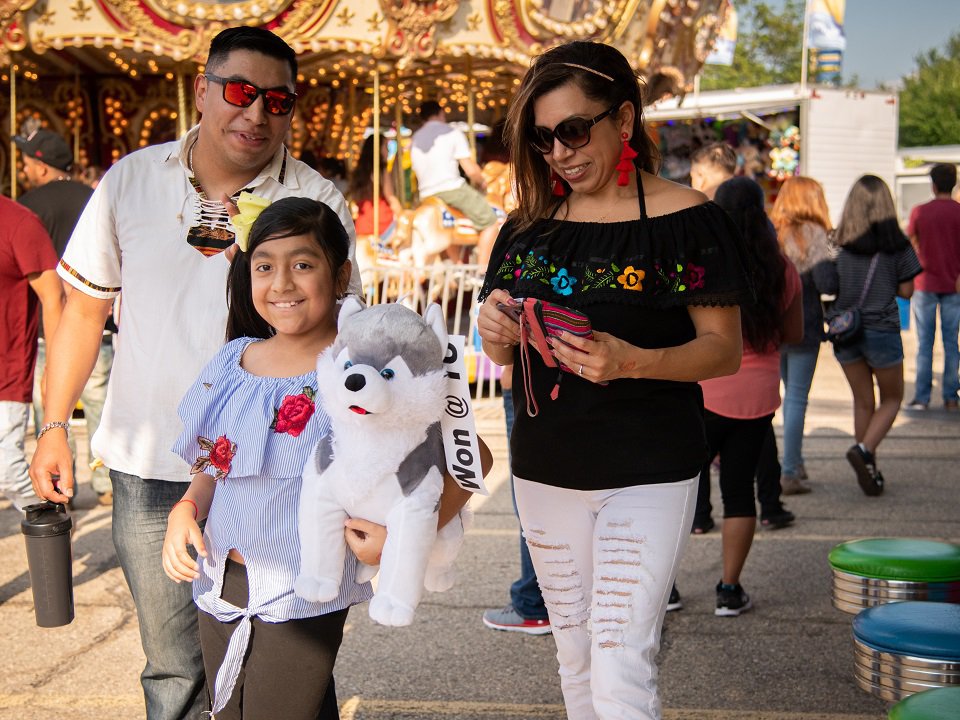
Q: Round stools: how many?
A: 3